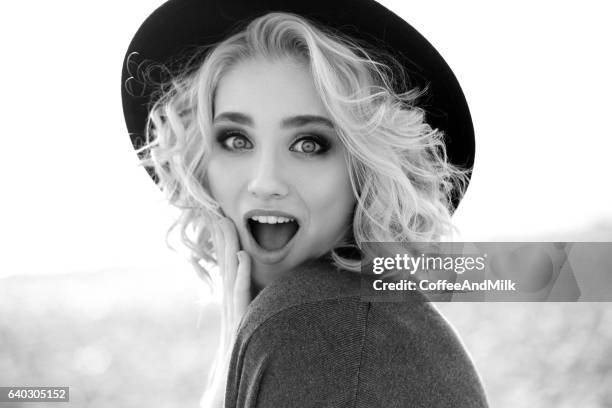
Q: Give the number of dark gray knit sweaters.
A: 1